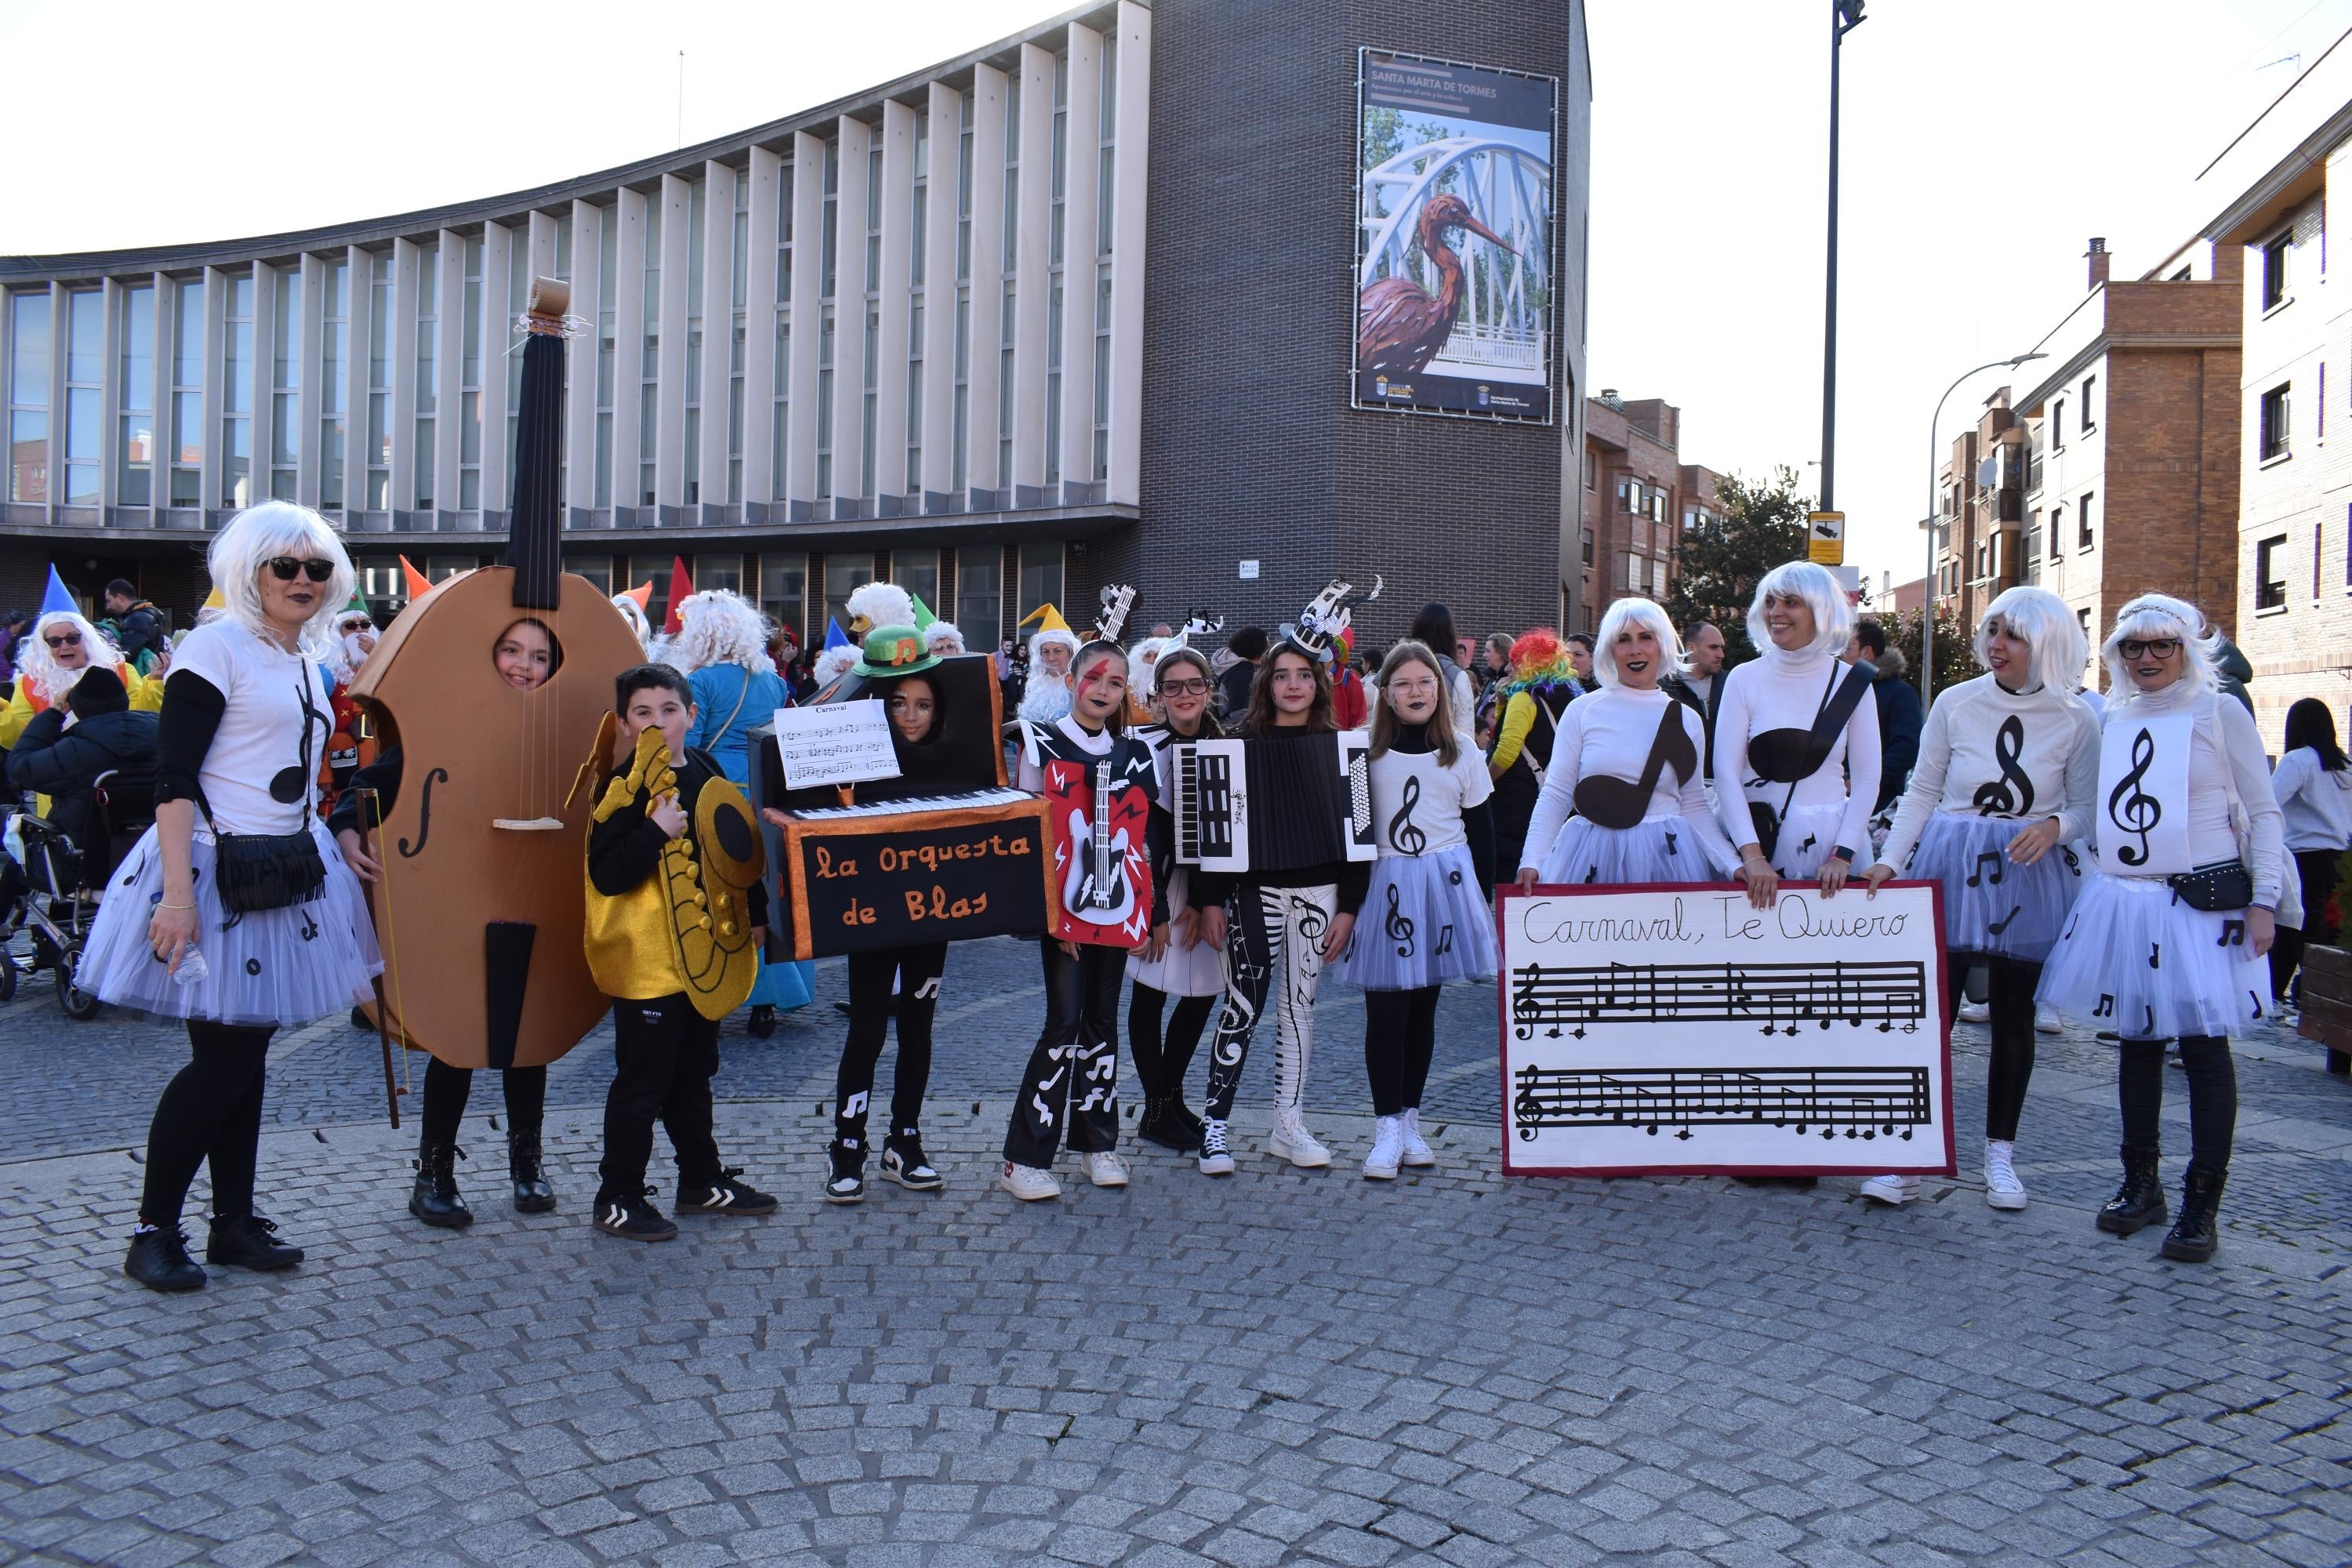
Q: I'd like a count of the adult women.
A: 5